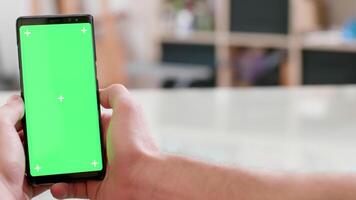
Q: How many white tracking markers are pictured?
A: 5